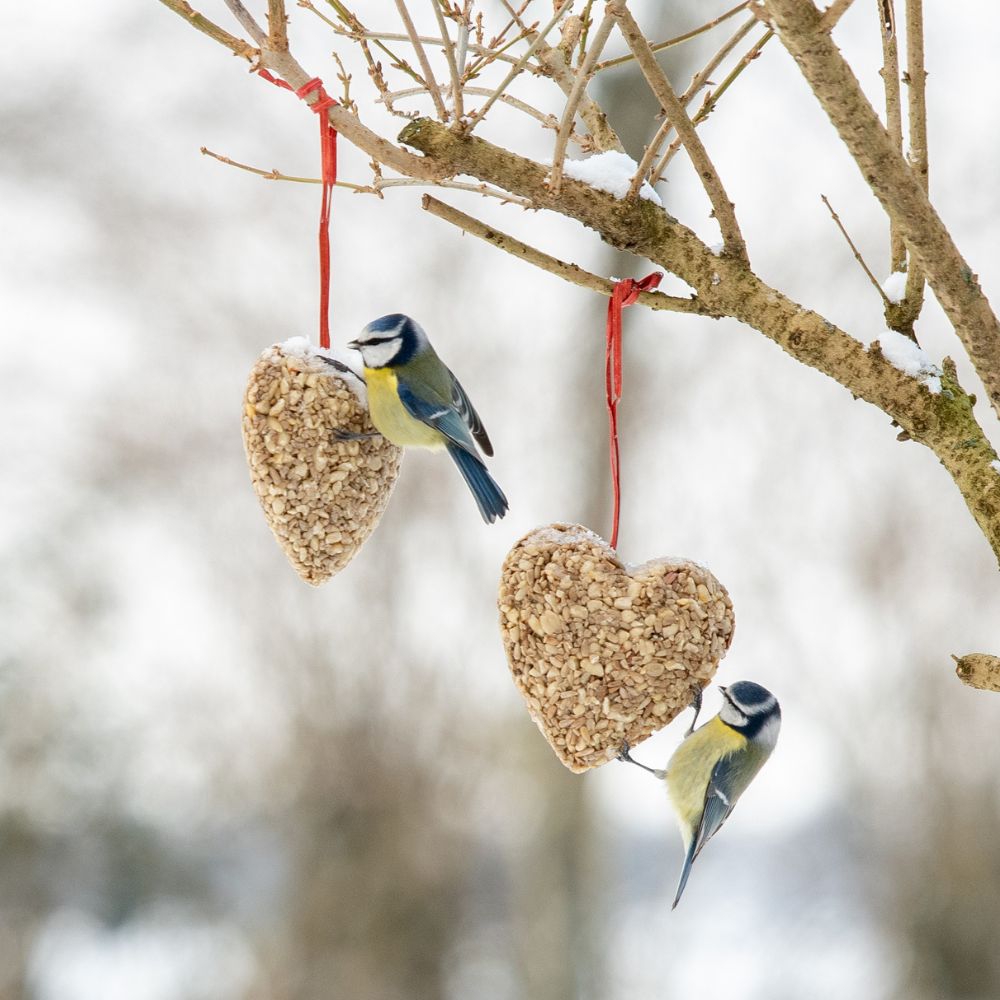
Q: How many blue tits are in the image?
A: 2